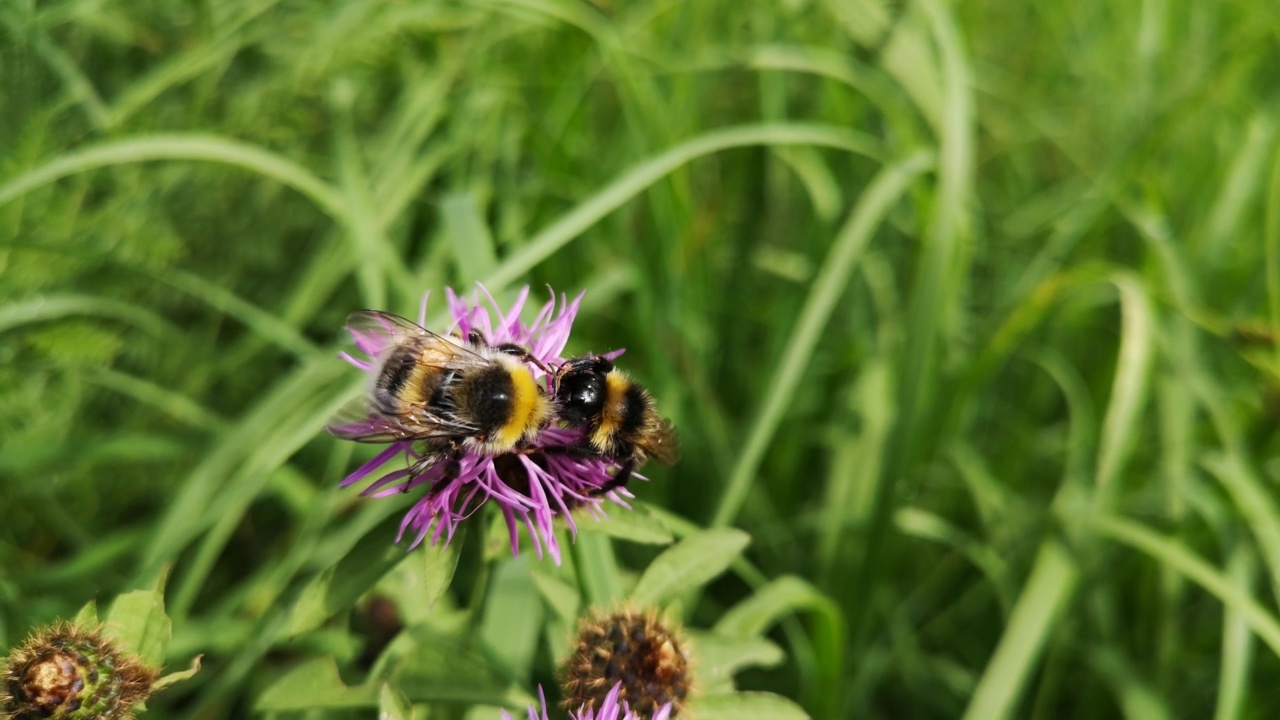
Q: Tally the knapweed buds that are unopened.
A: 2